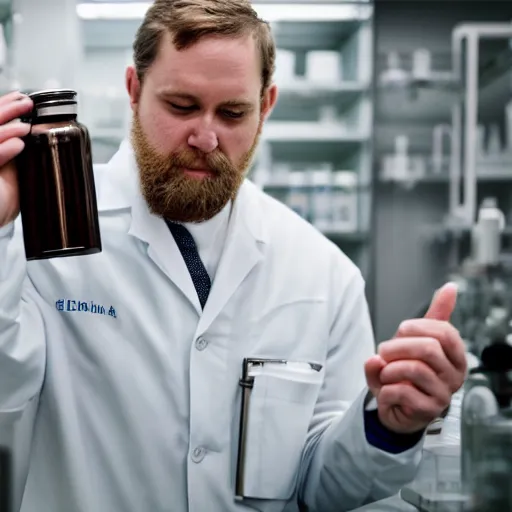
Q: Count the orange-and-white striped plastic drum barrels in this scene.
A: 0